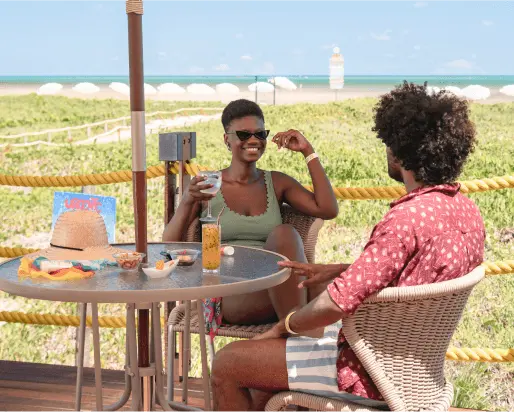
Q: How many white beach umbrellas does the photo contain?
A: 13